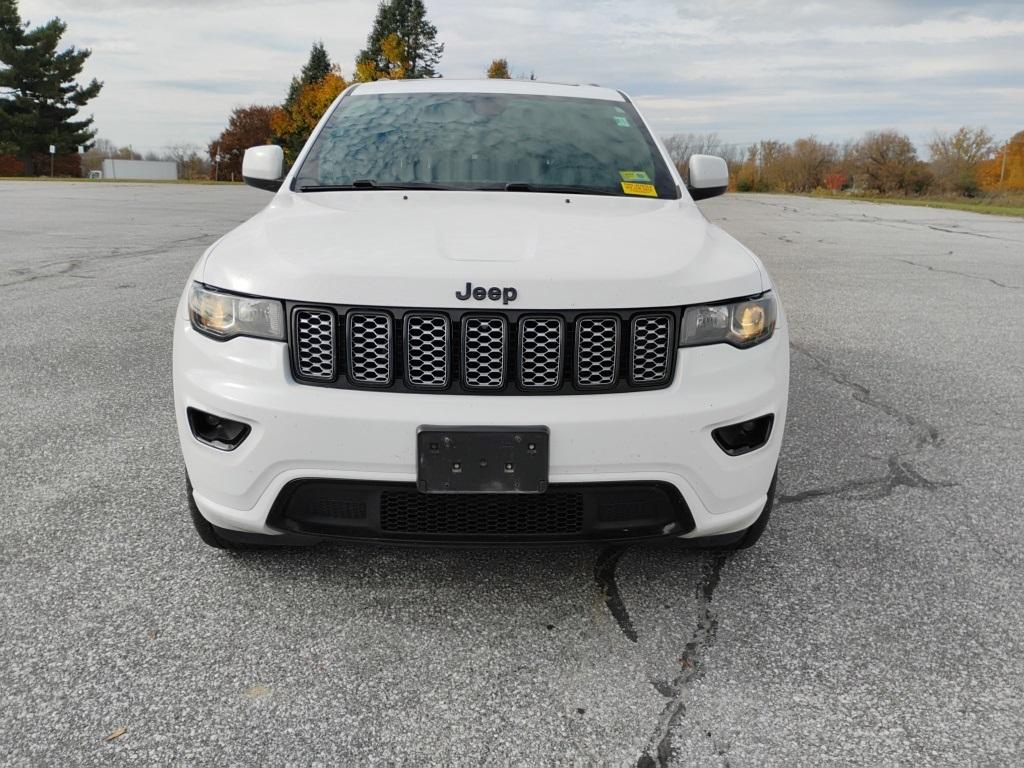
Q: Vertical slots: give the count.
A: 7